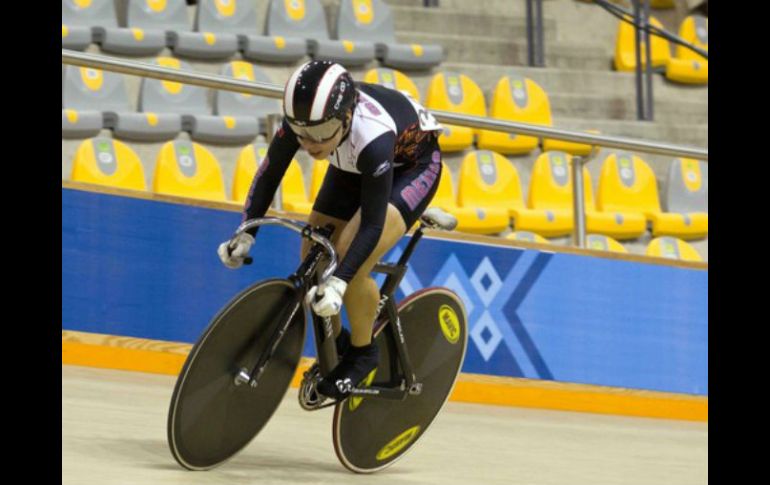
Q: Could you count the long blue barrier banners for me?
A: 1